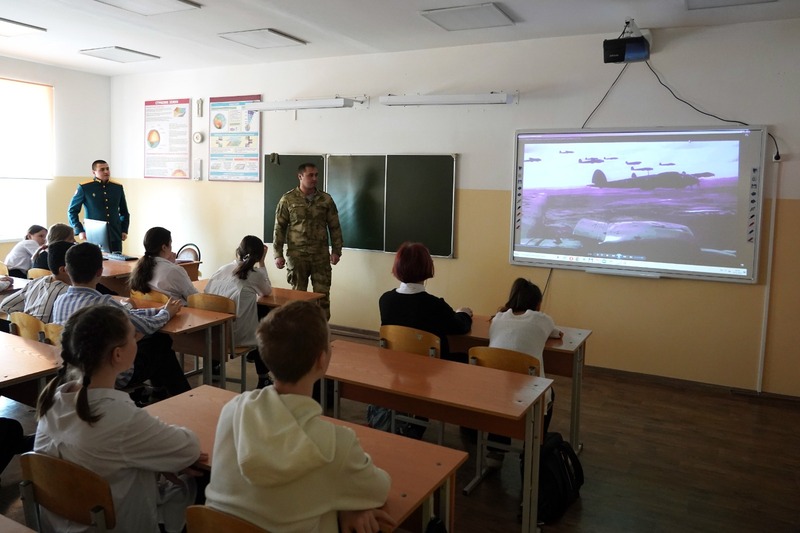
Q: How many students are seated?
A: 10